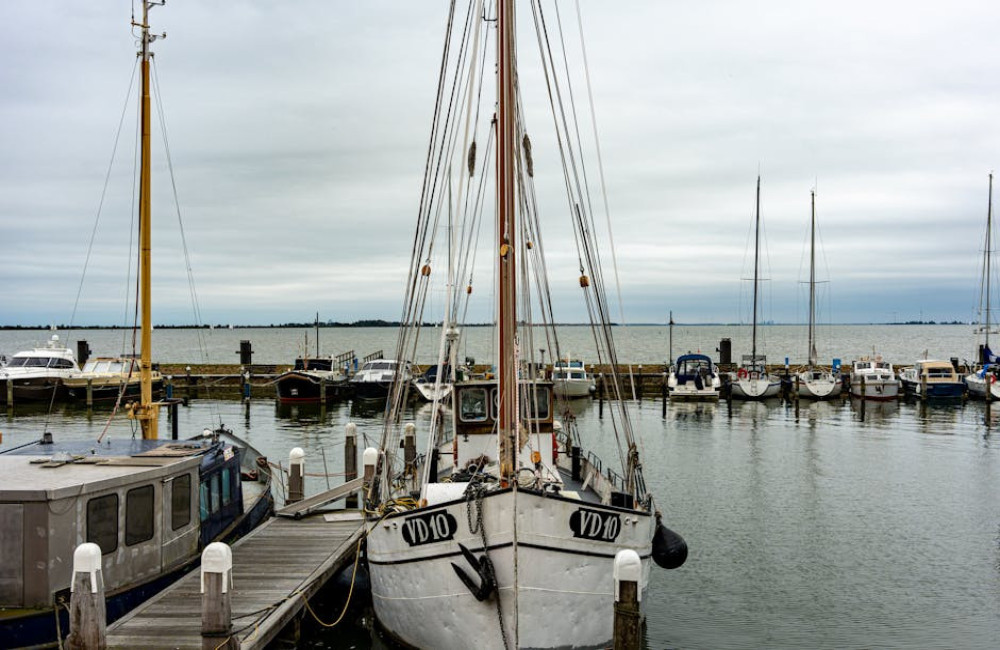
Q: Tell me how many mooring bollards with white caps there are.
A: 7